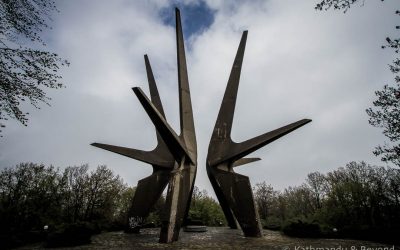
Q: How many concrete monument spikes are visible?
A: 7